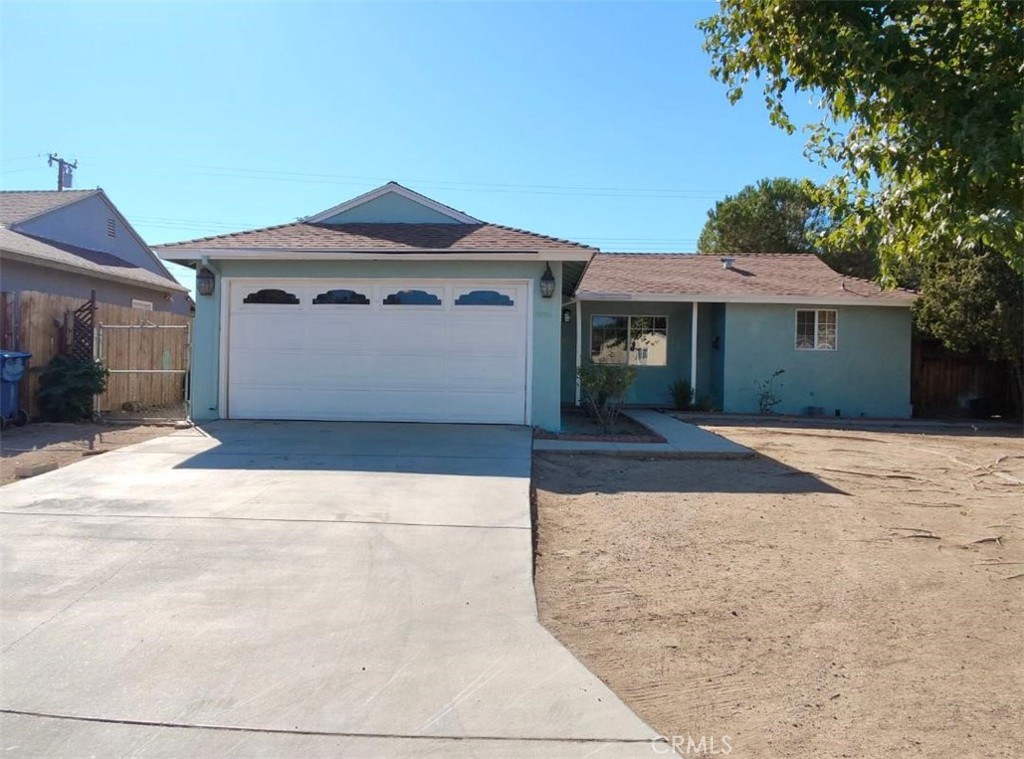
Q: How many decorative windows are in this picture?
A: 4